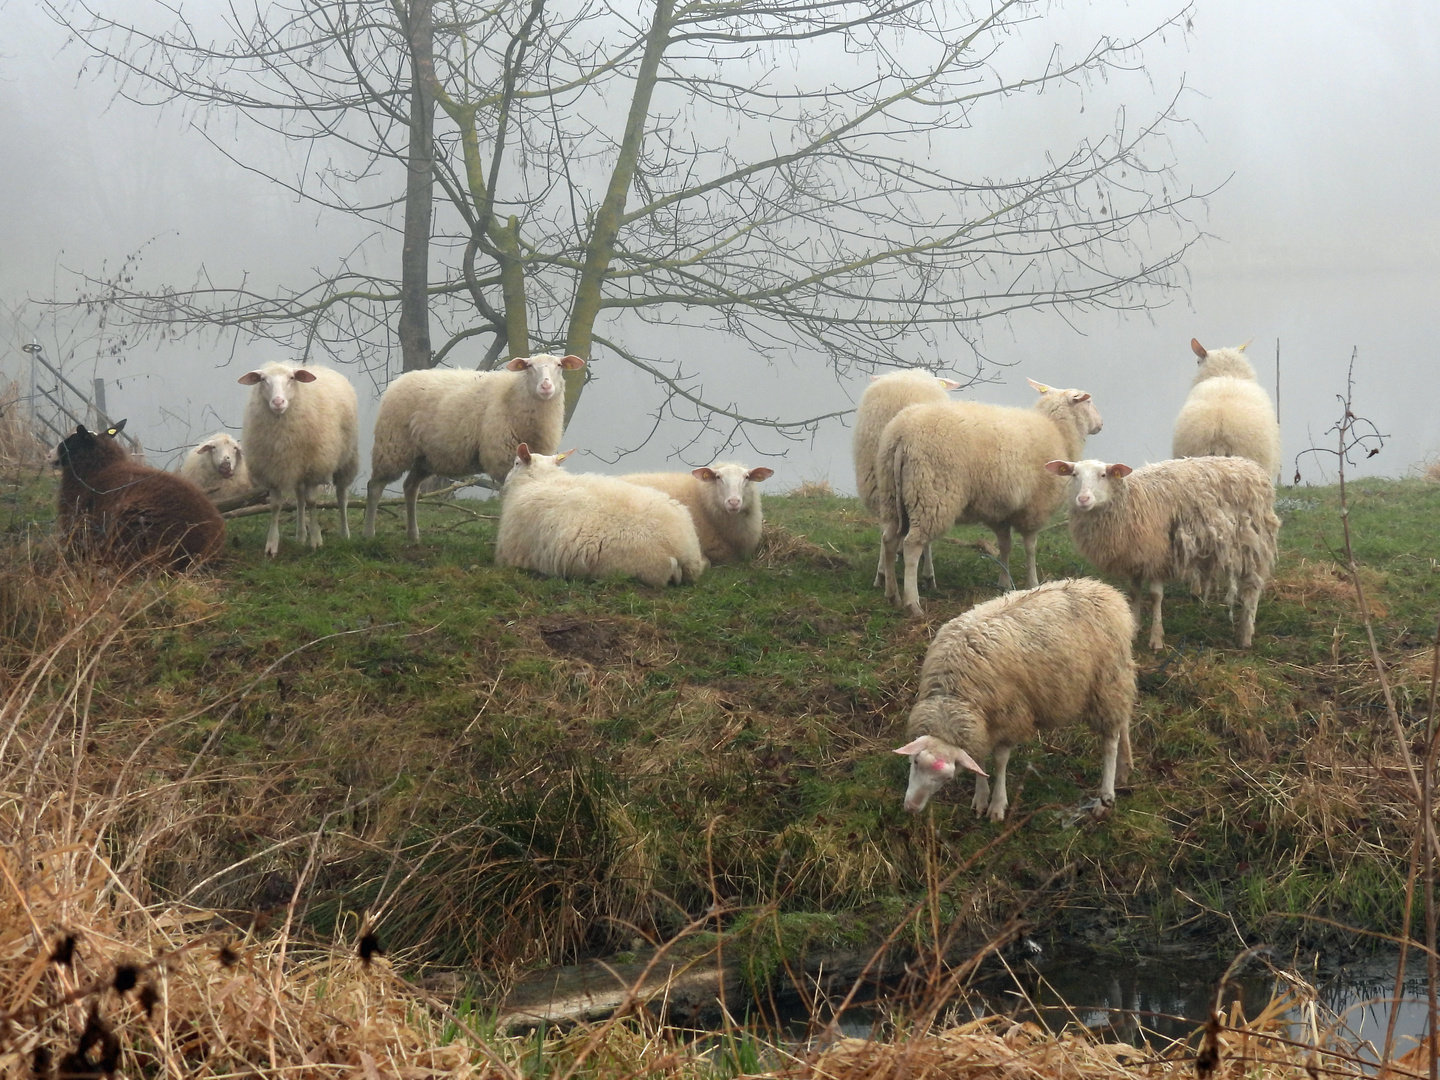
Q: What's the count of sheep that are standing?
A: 7